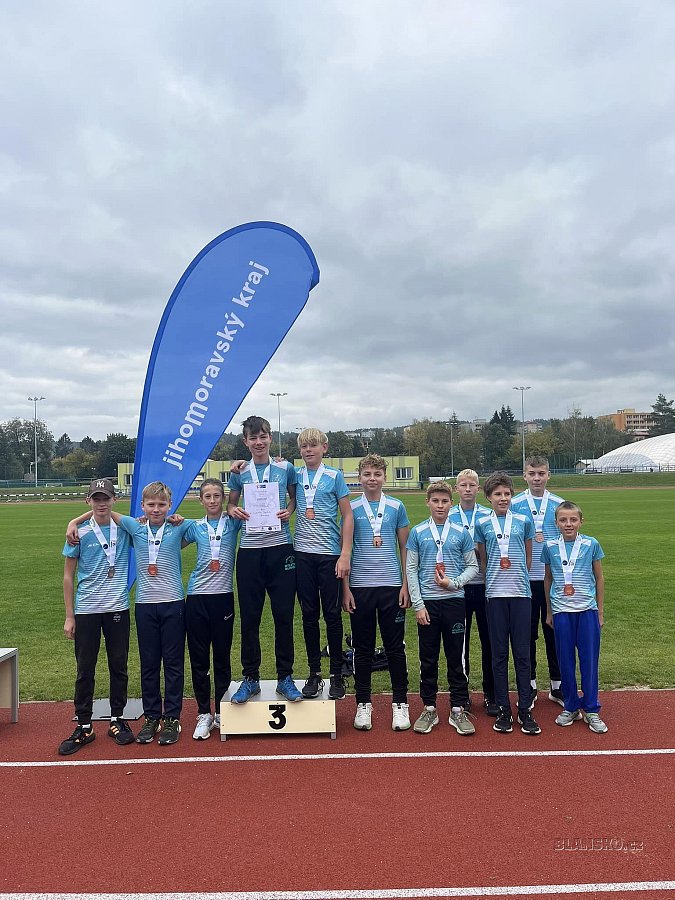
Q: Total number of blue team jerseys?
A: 11